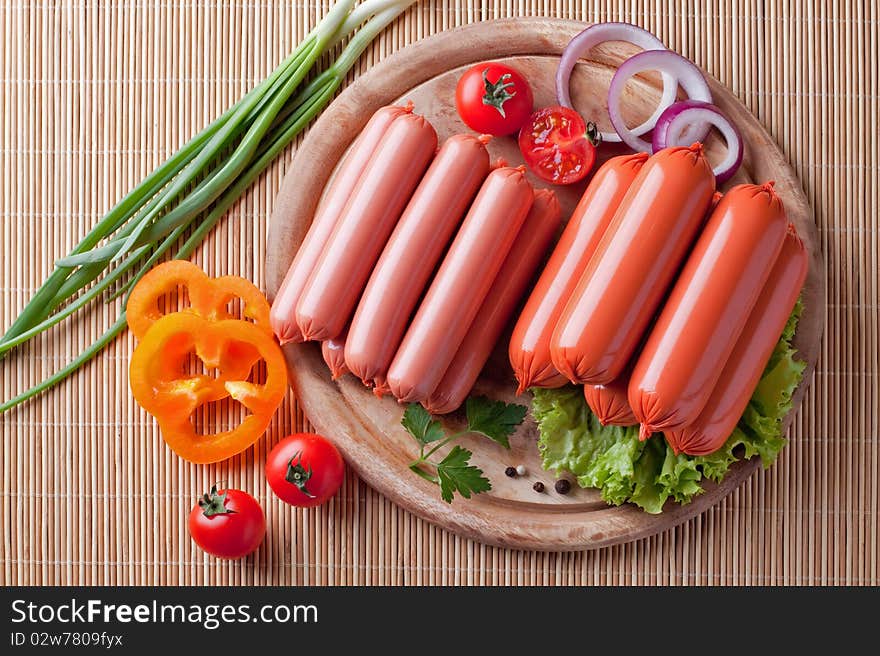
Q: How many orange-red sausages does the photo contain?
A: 5